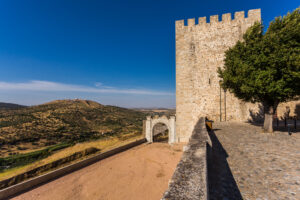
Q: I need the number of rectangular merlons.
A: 7